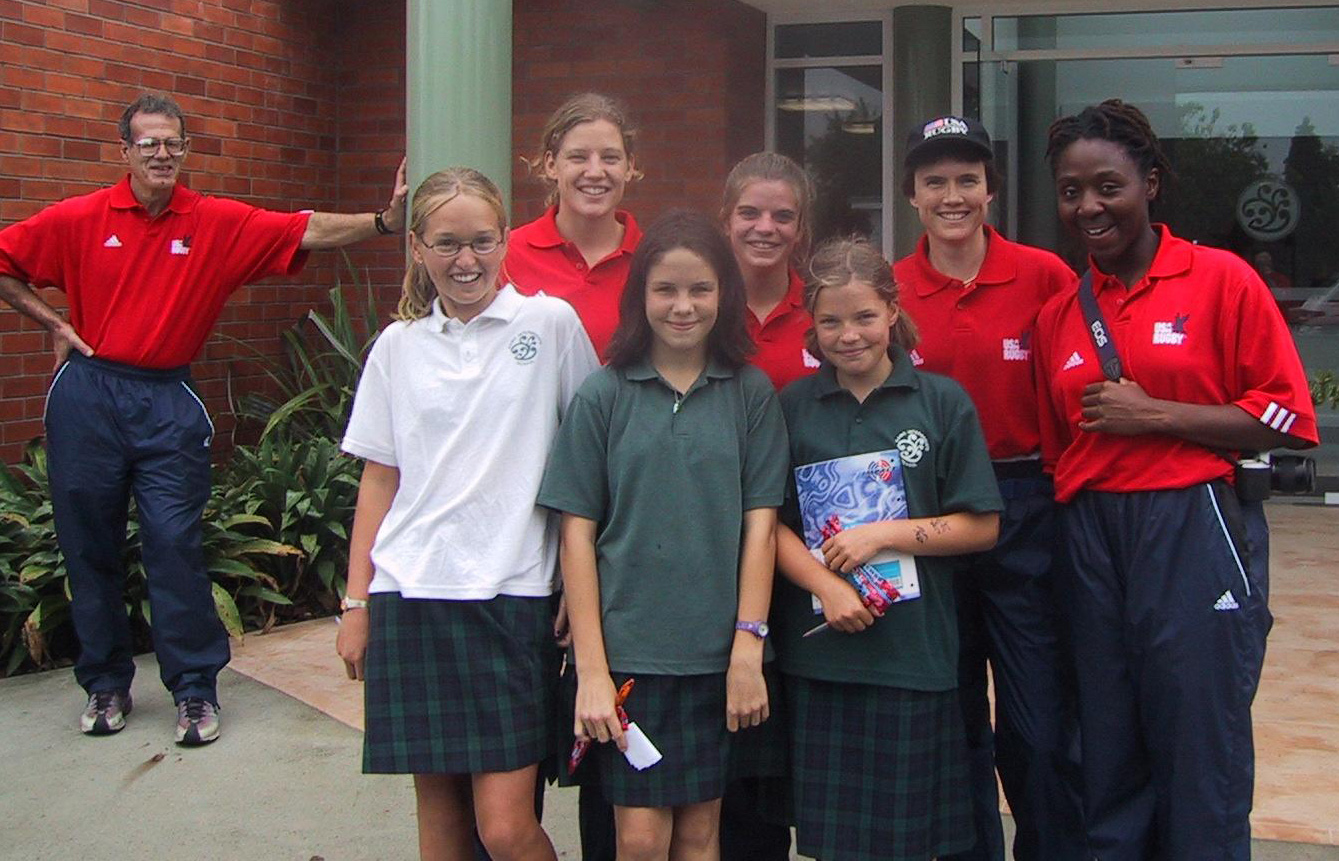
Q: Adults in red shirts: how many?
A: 5